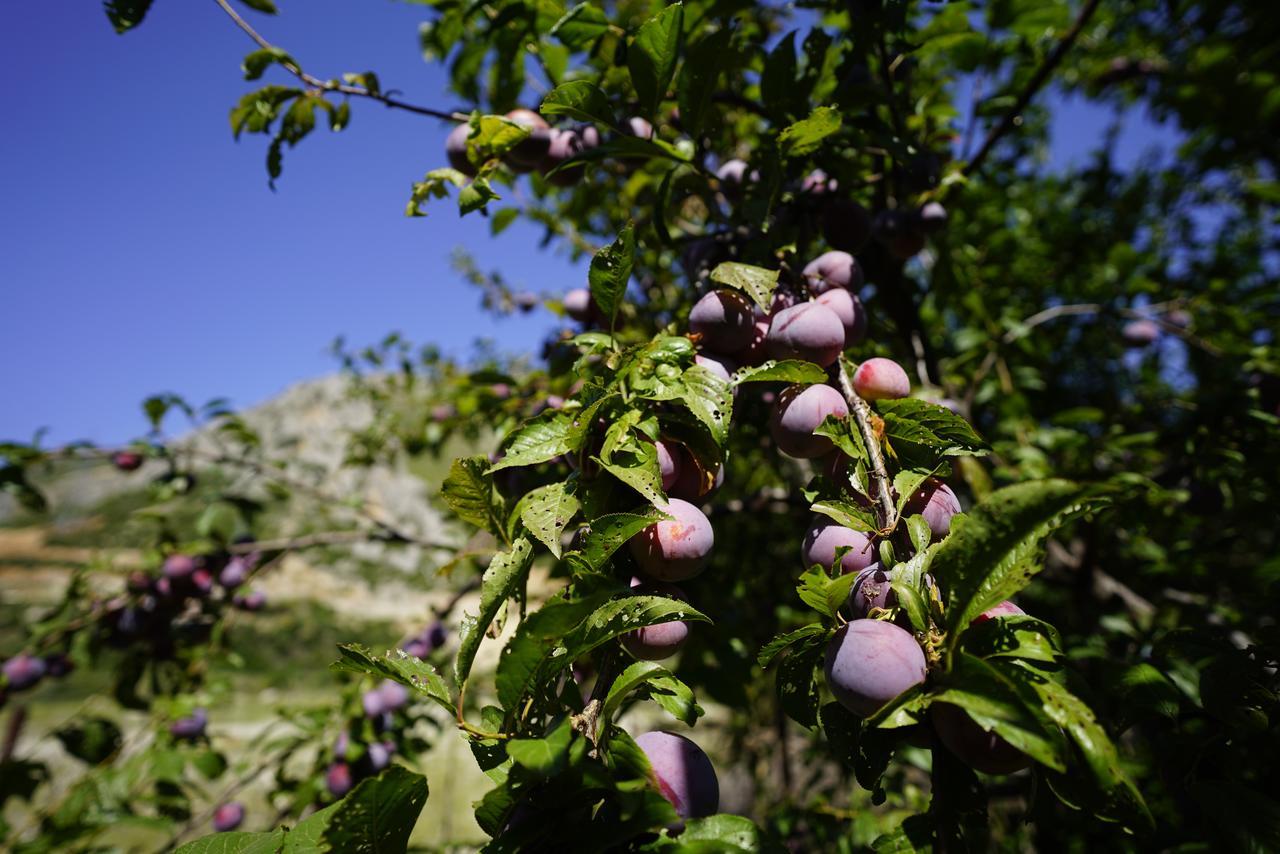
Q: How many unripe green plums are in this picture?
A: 0